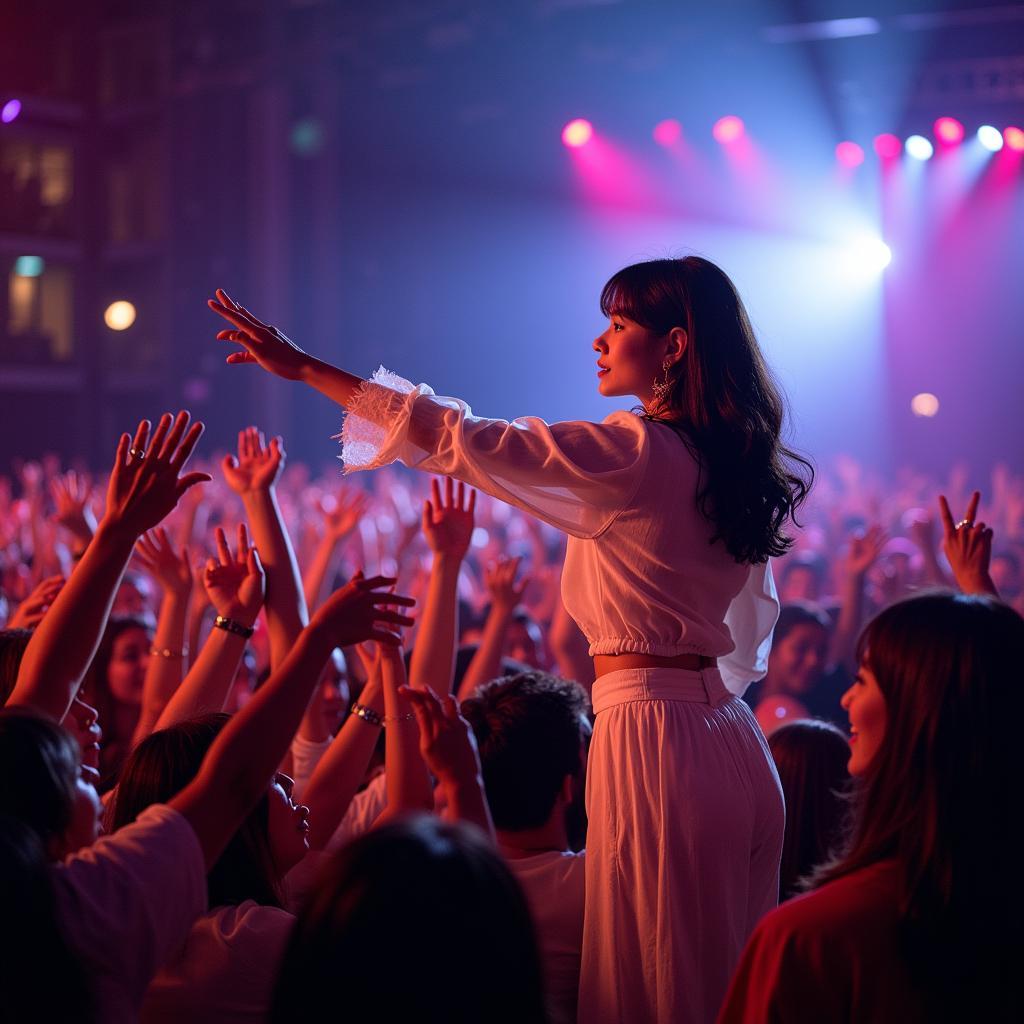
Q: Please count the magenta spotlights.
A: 7